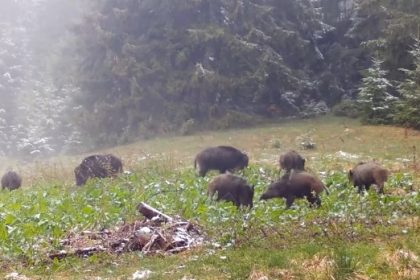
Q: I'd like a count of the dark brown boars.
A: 7